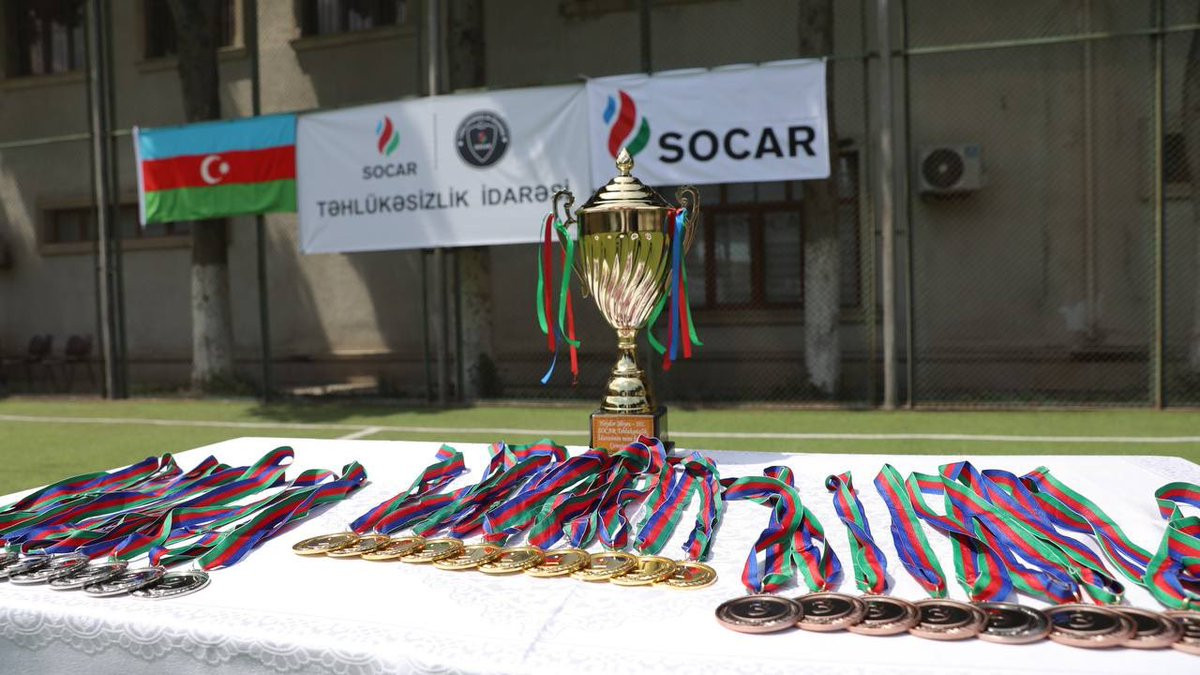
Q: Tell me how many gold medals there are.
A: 10